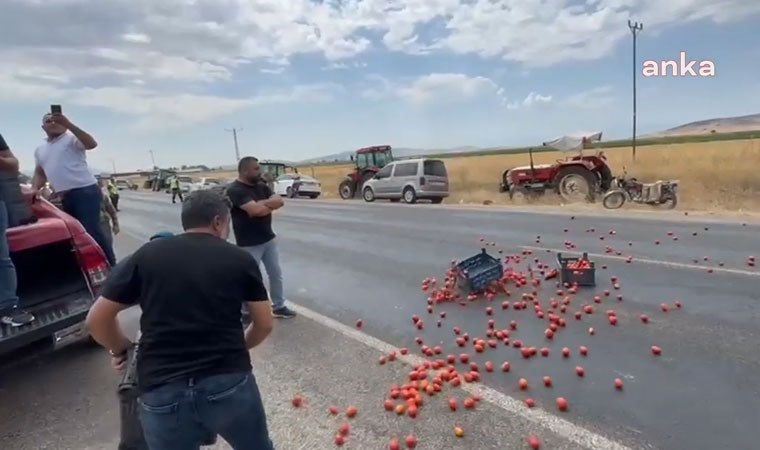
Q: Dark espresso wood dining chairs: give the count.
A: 0